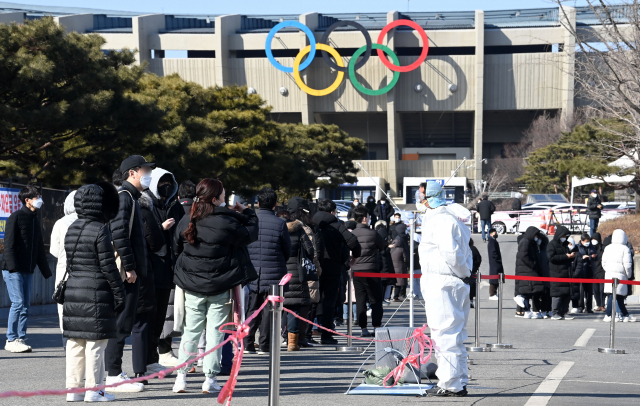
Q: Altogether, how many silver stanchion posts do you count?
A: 5